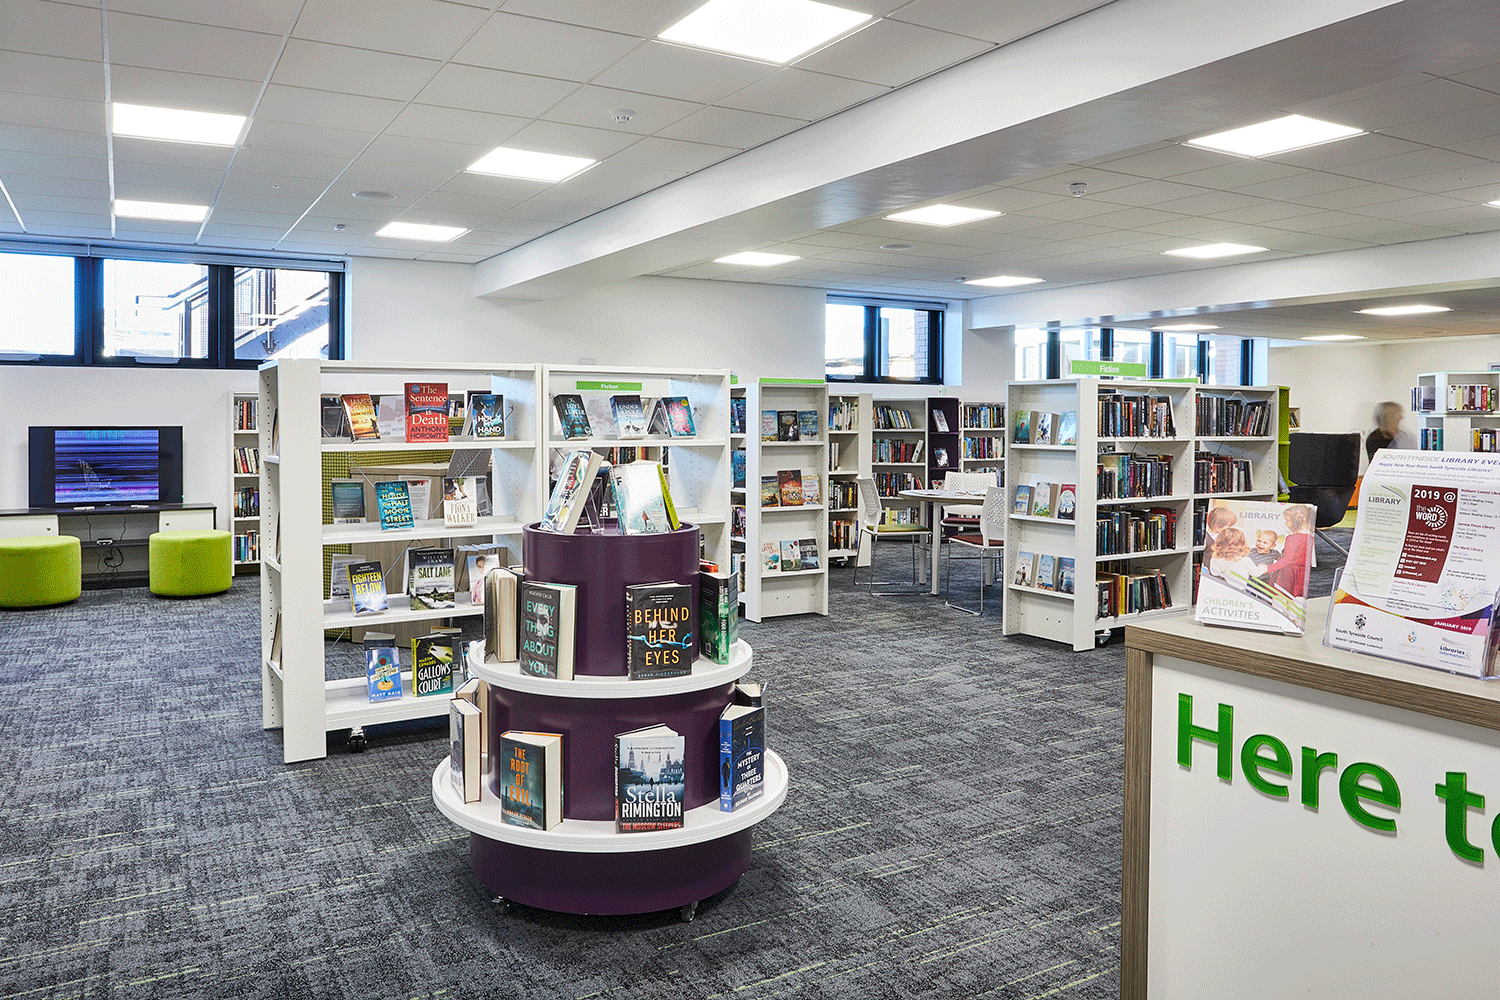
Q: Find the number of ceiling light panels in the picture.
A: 14